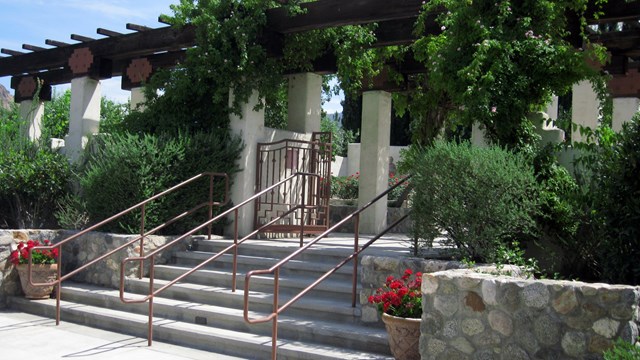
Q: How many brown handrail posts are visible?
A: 8